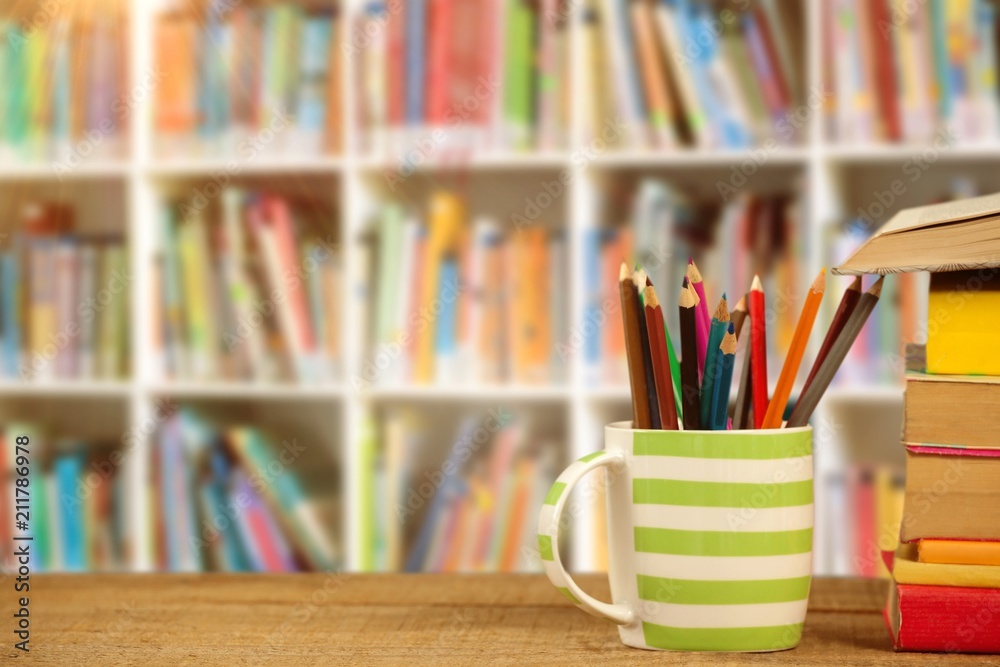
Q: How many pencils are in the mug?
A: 15